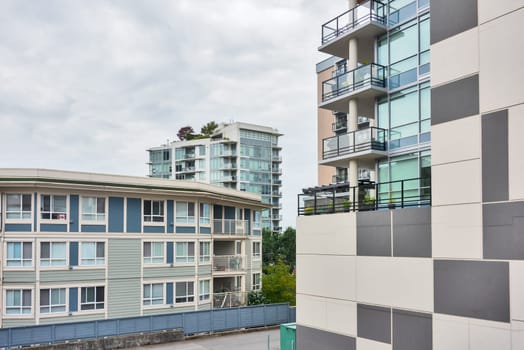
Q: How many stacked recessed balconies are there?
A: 3